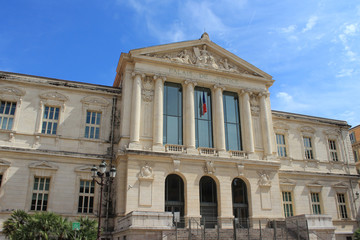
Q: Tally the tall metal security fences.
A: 1